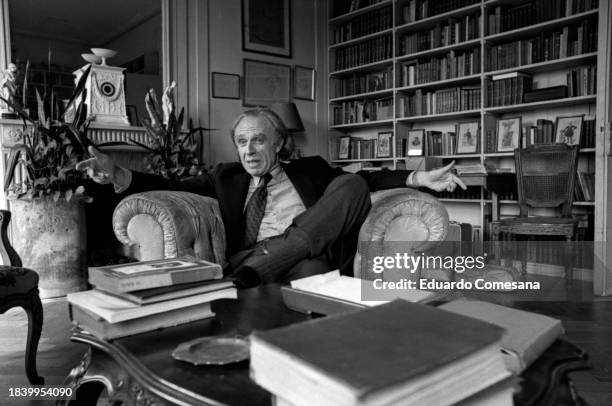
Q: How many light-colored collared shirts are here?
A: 1